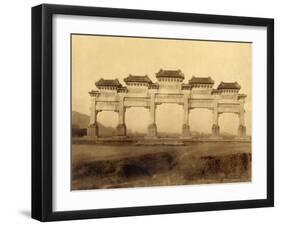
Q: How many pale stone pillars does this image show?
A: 6